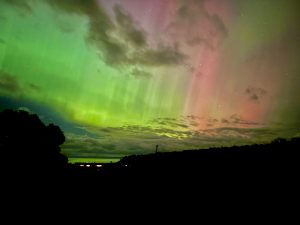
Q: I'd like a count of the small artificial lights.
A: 4